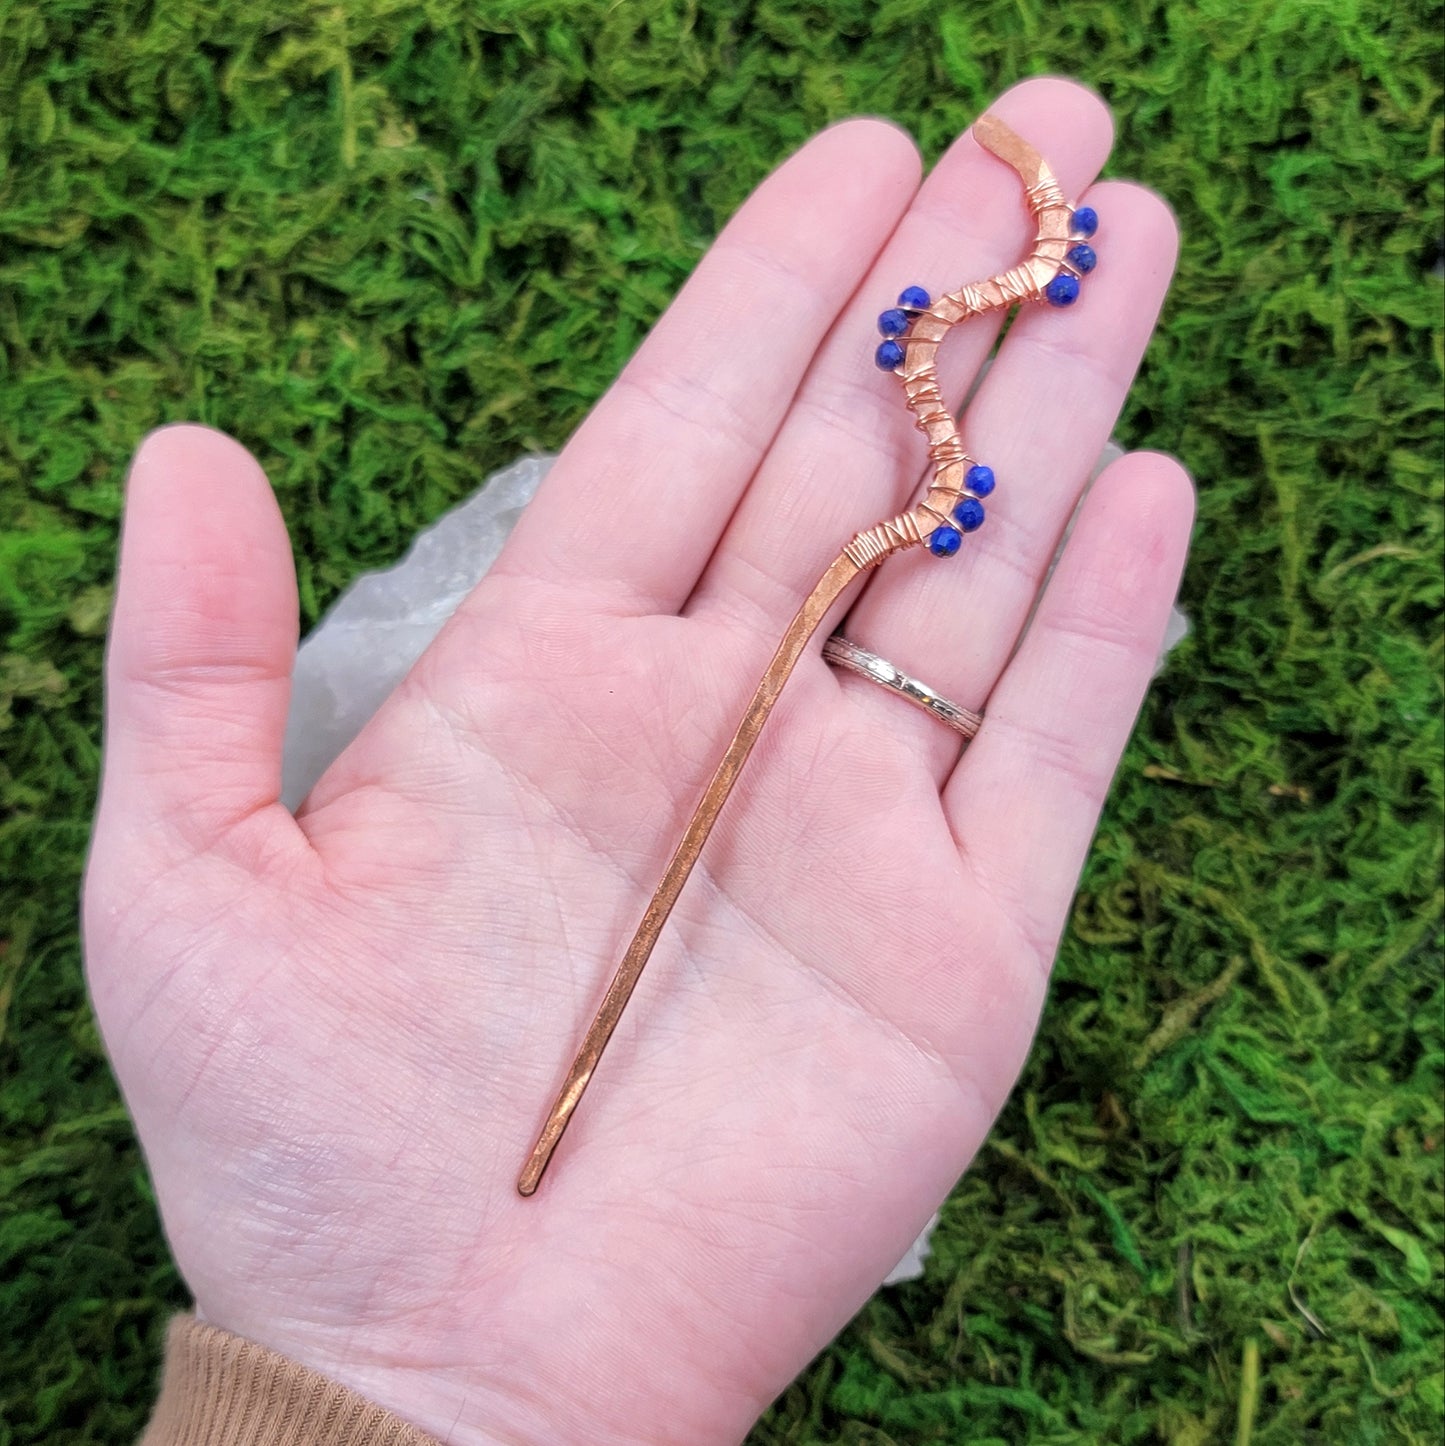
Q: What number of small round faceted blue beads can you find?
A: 9